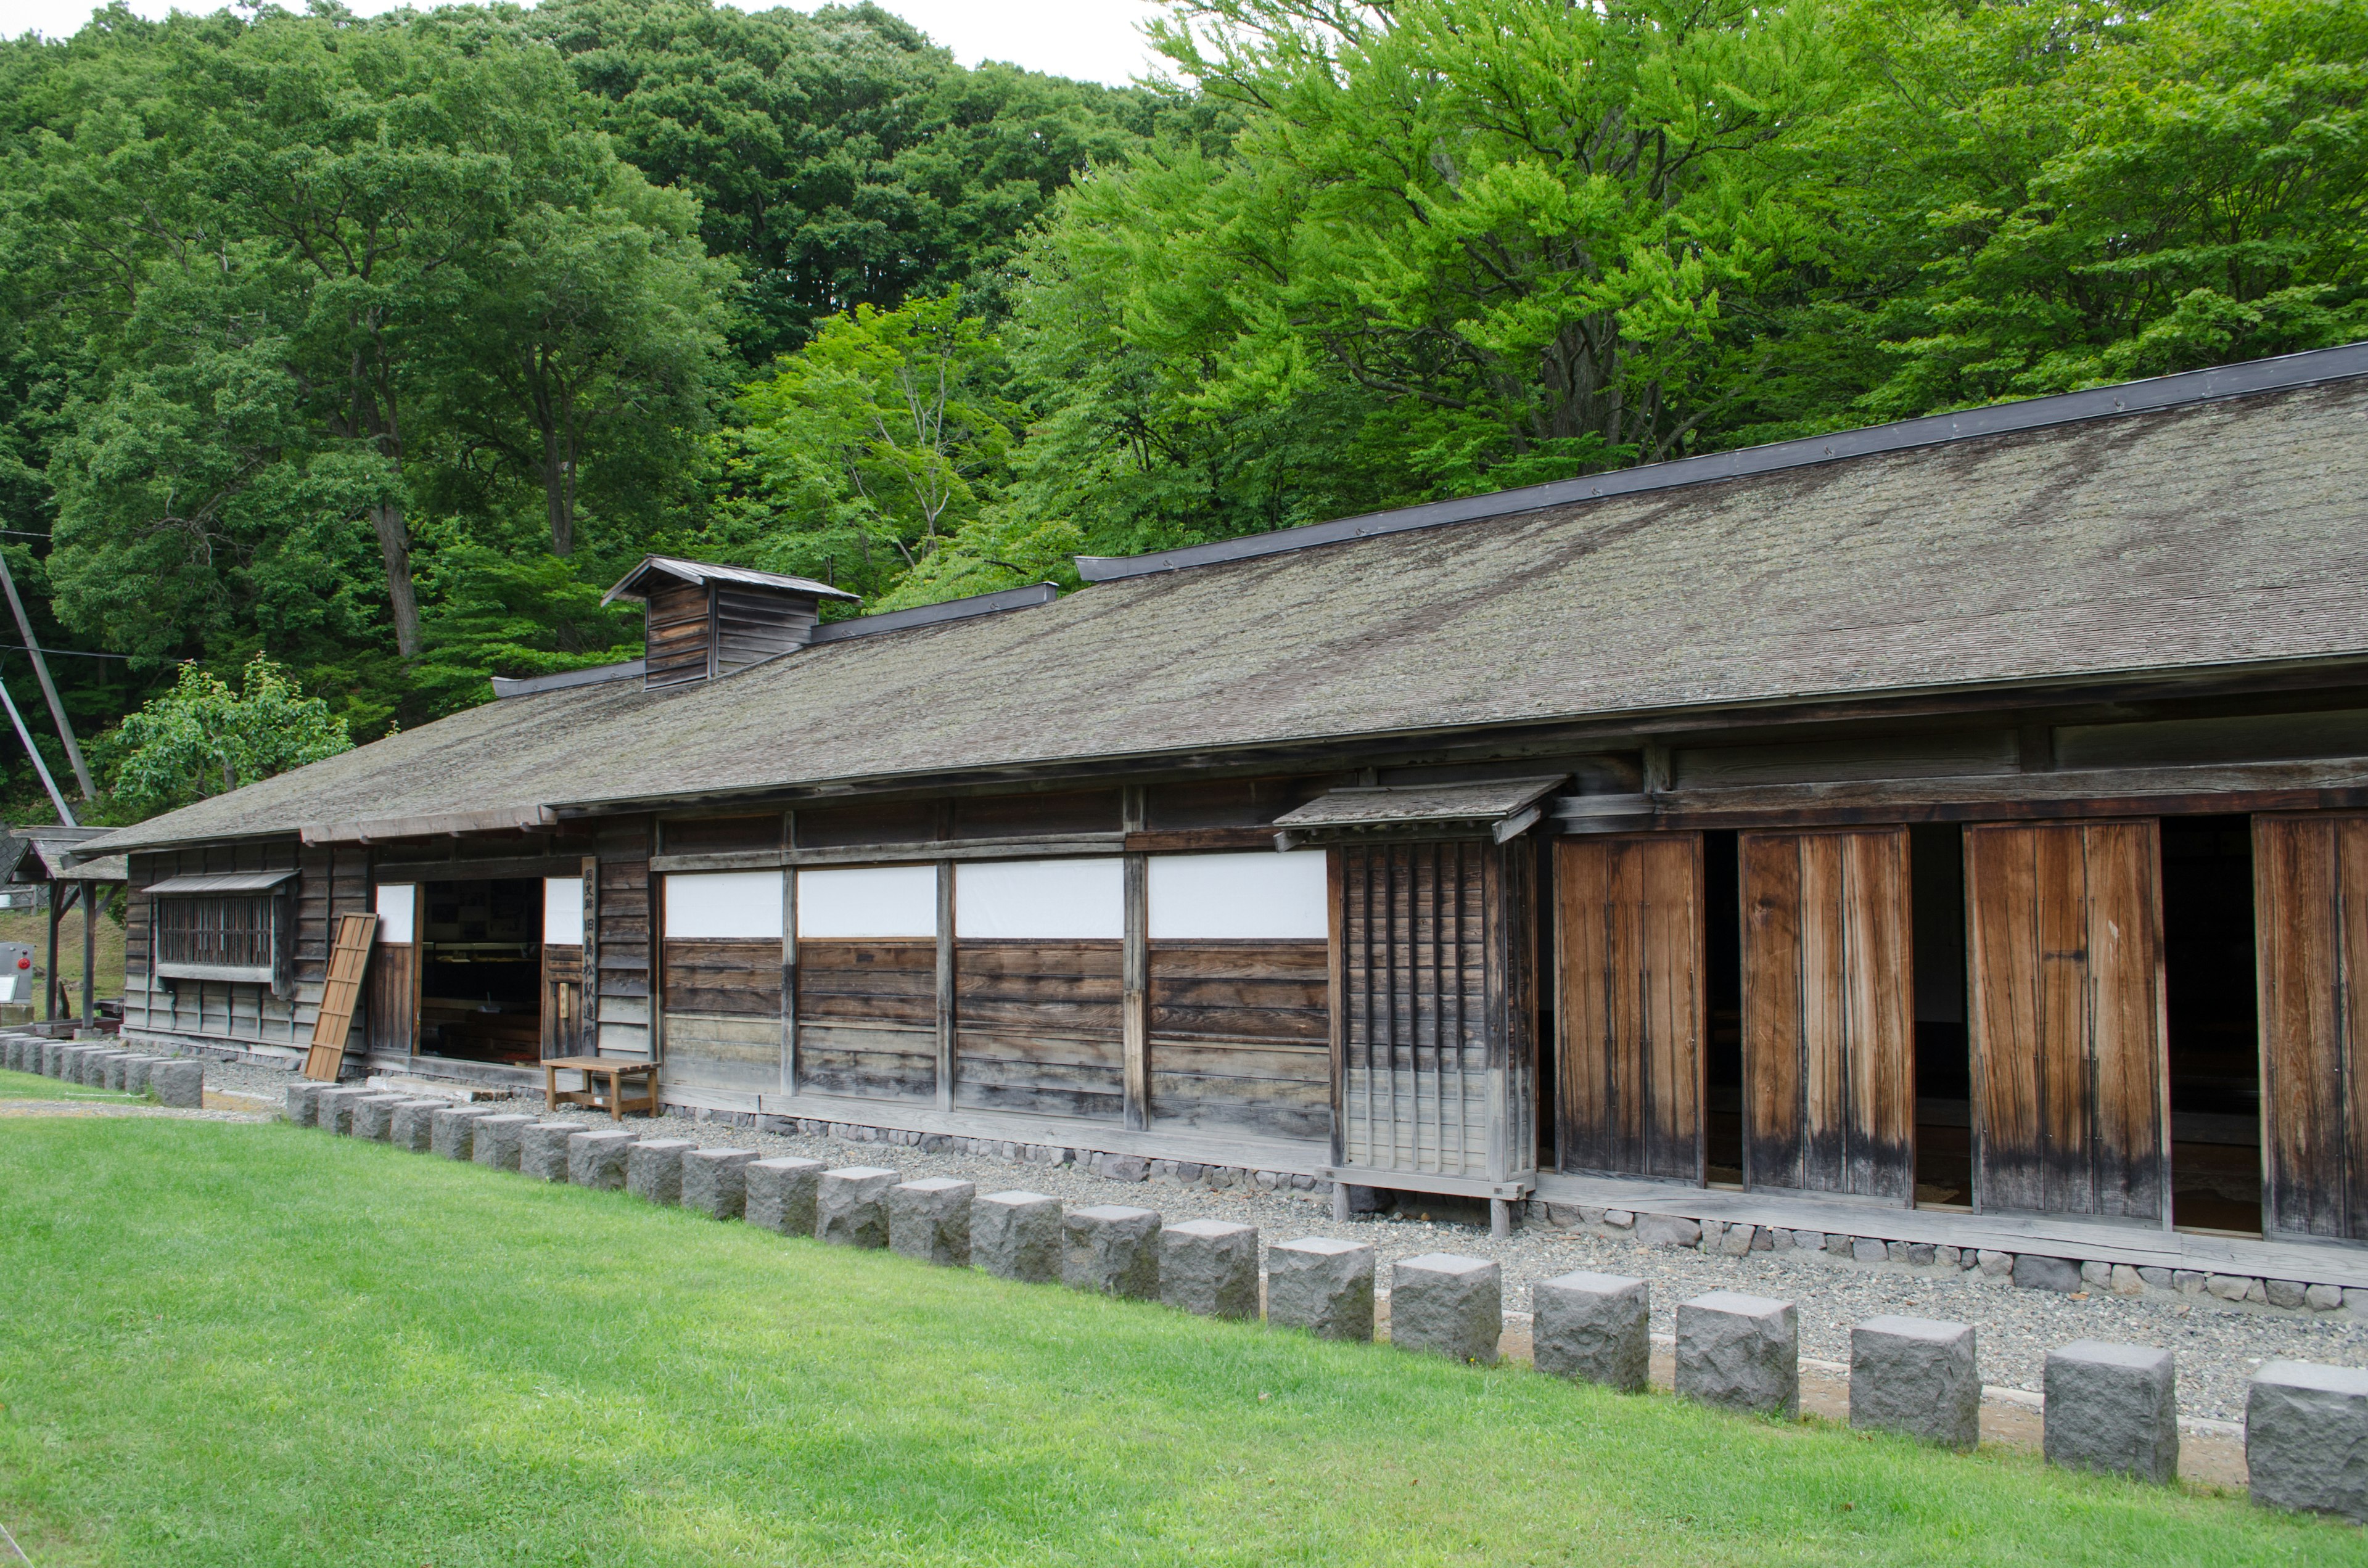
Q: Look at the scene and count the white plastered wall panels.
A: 6